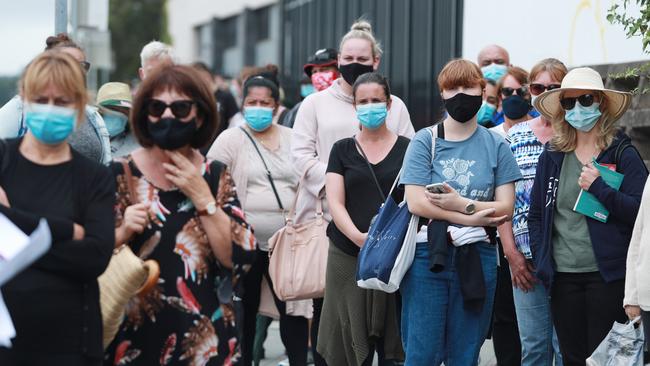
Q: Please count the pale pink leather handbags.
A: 1